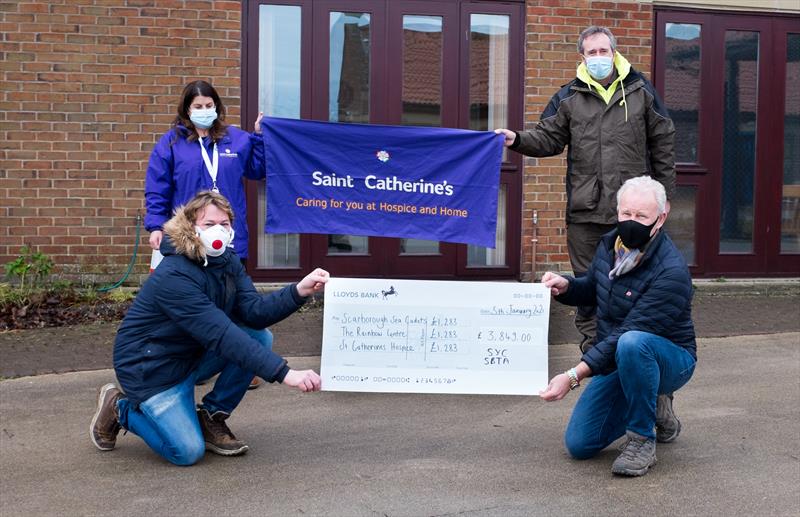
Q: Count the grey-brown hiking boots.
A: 2